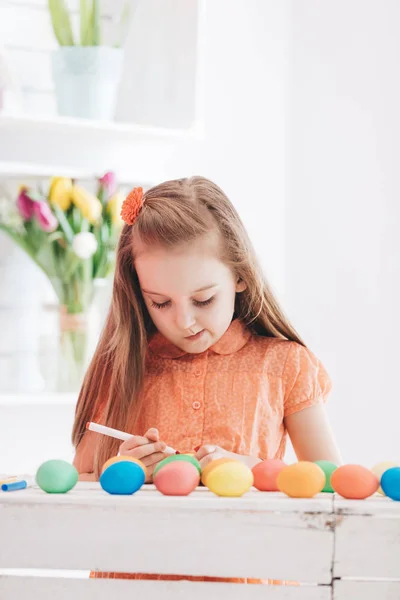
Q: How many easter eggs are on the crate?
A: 13